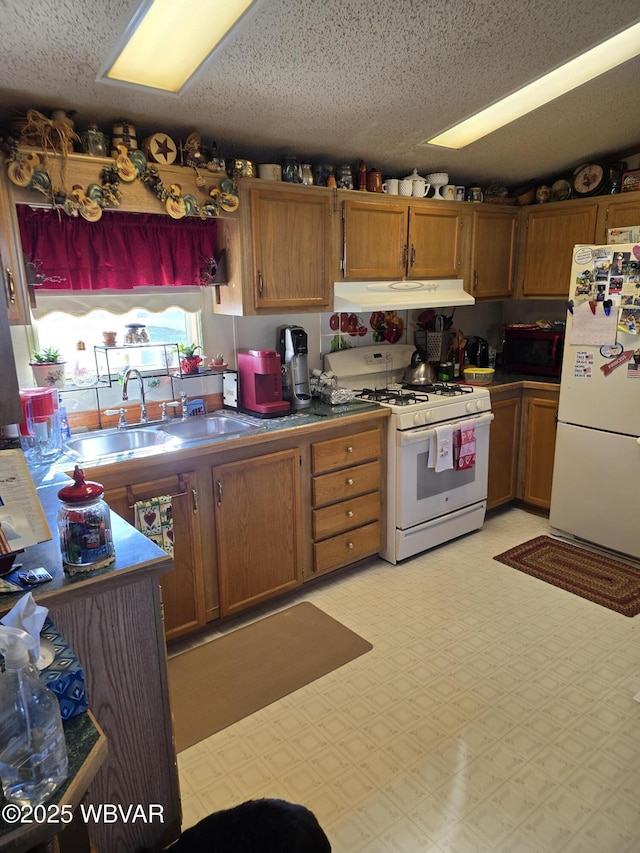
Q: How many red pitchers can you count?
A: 1